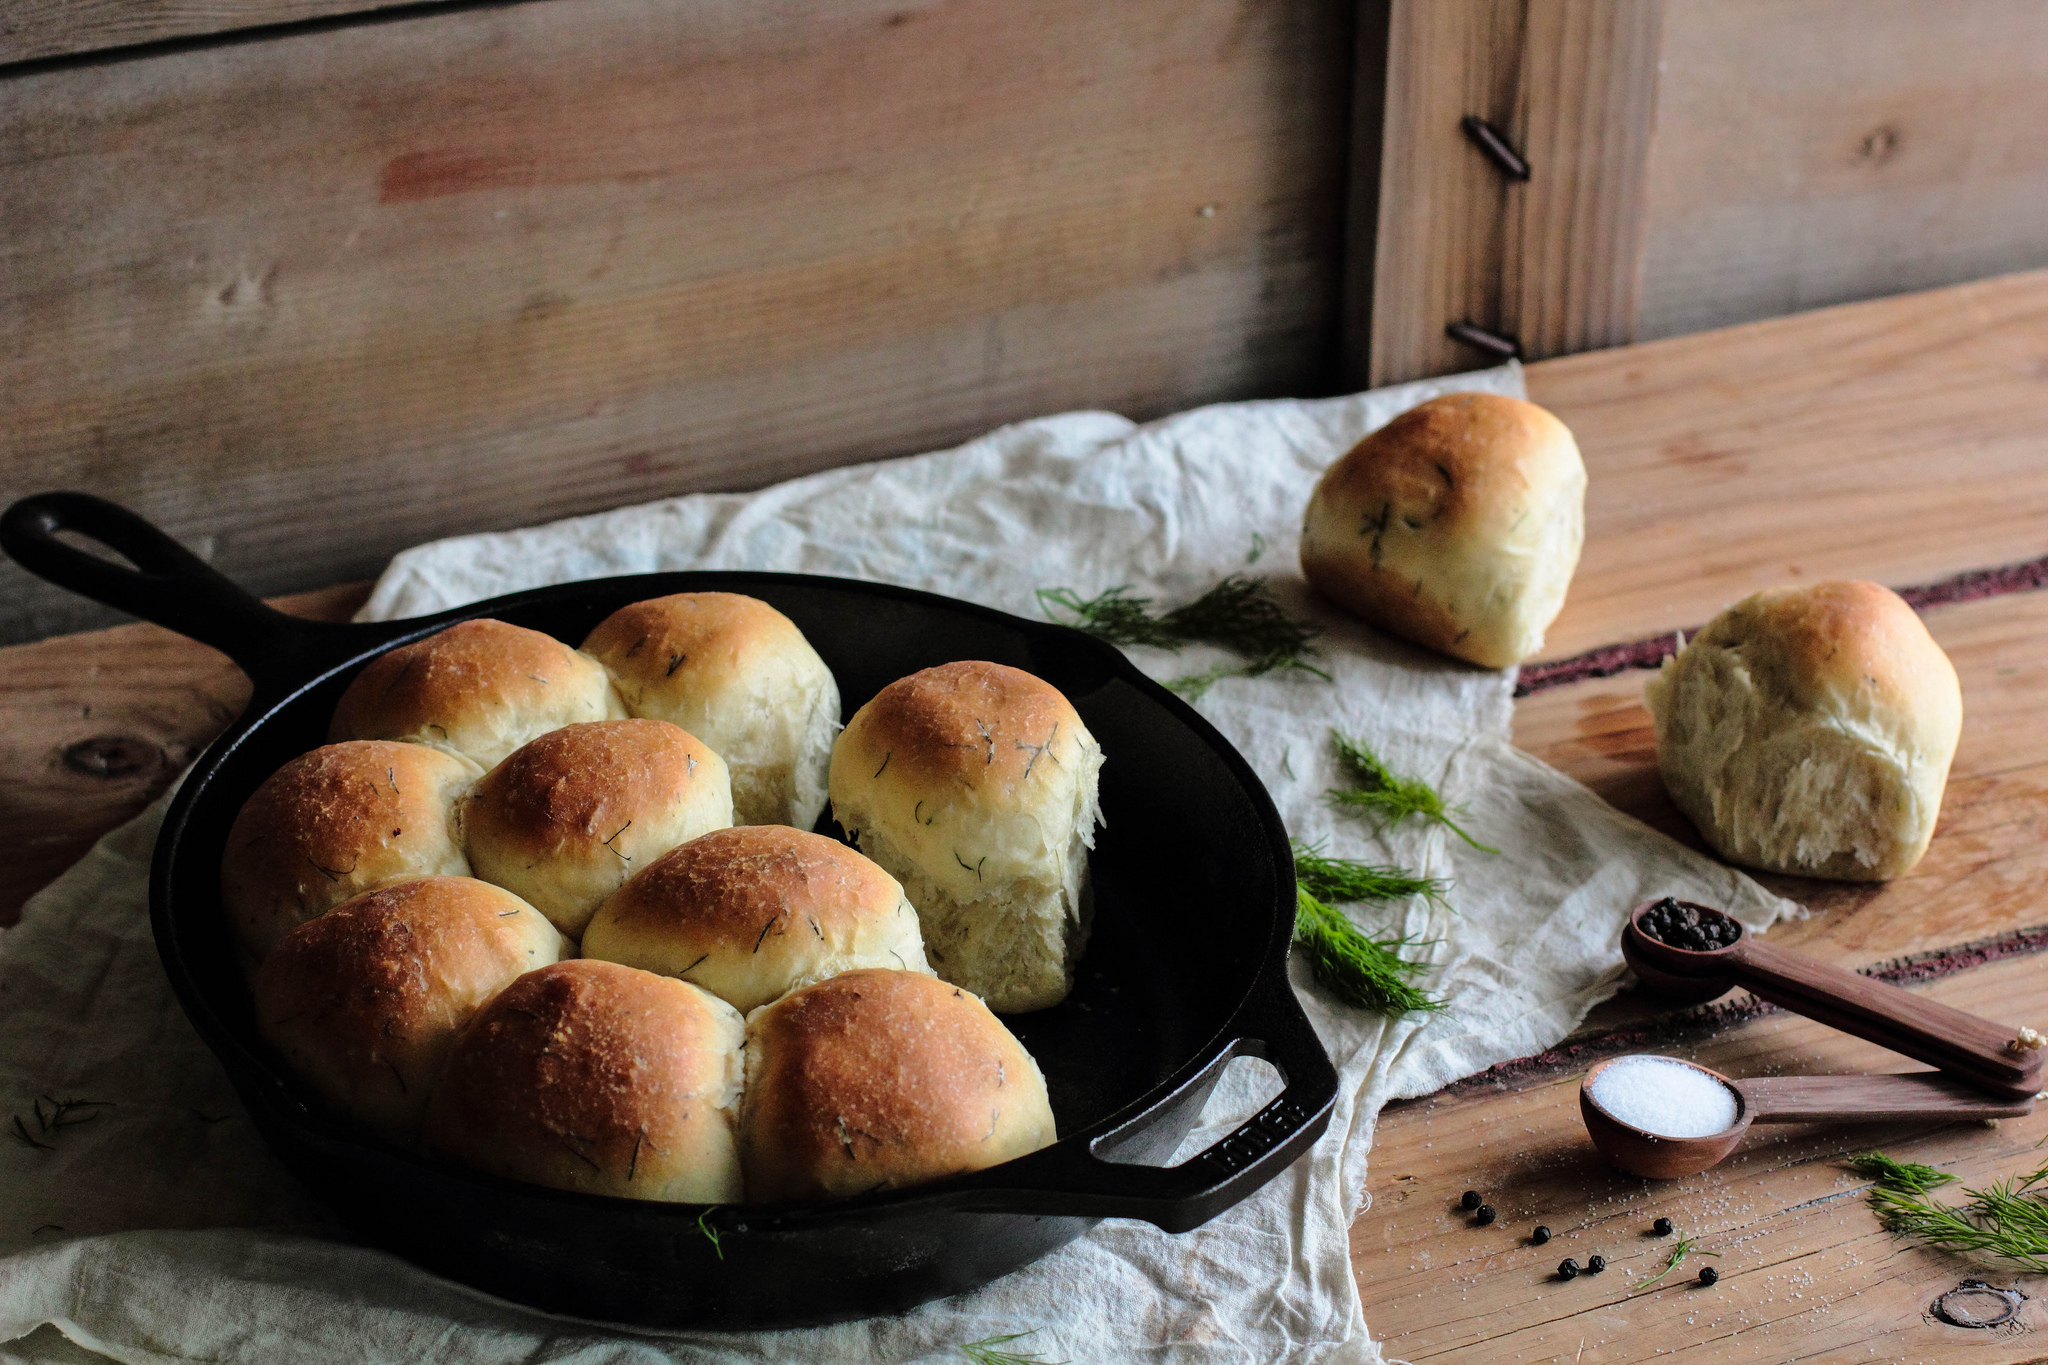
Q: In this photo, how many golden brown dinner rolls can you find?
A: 11